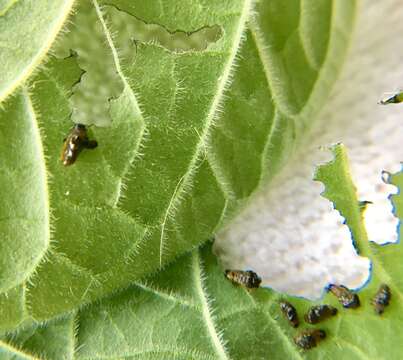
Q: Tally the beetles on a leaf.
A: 7